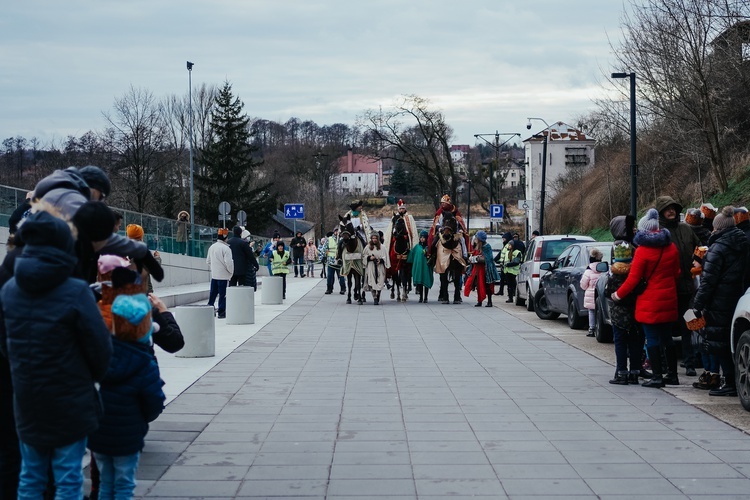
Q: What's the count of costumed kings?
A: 3